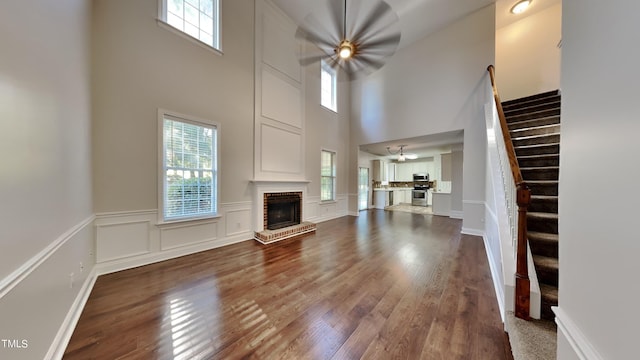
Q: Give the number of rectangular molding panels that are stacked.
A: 3